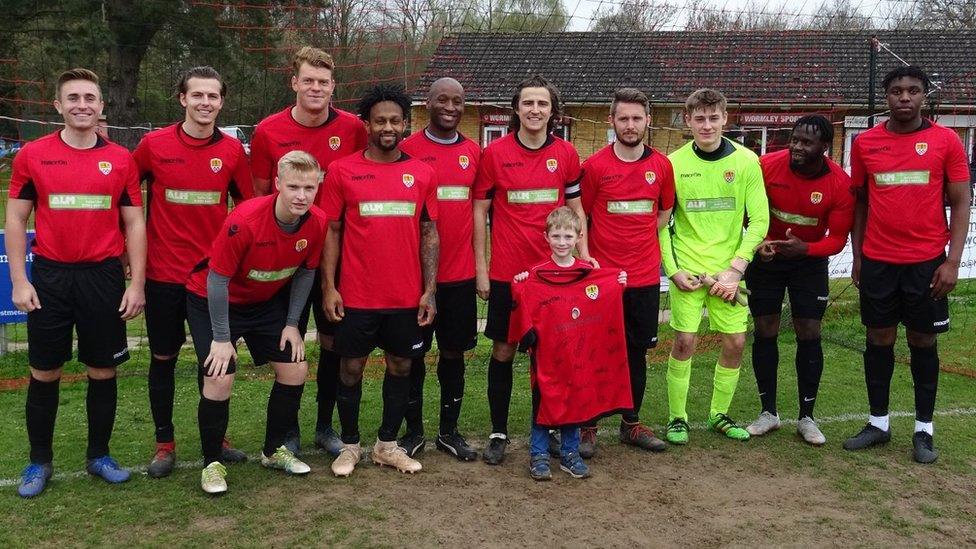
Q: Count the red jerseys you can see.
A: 11